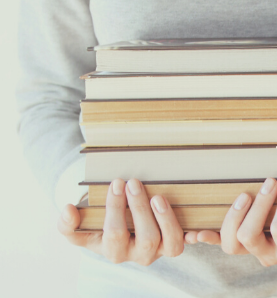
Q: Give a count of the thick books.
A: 7